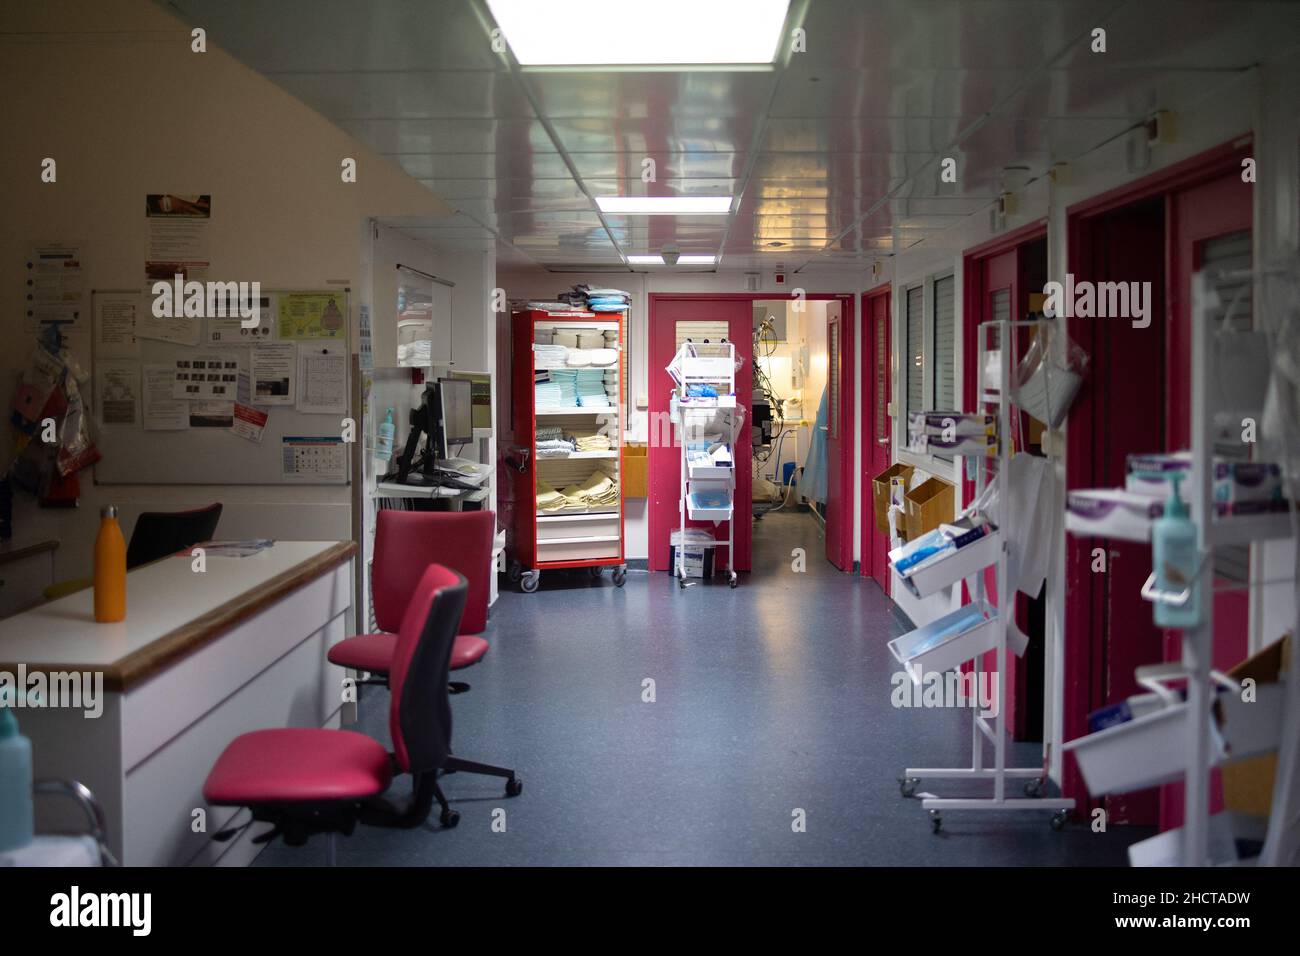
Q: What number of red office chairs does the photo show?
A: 2